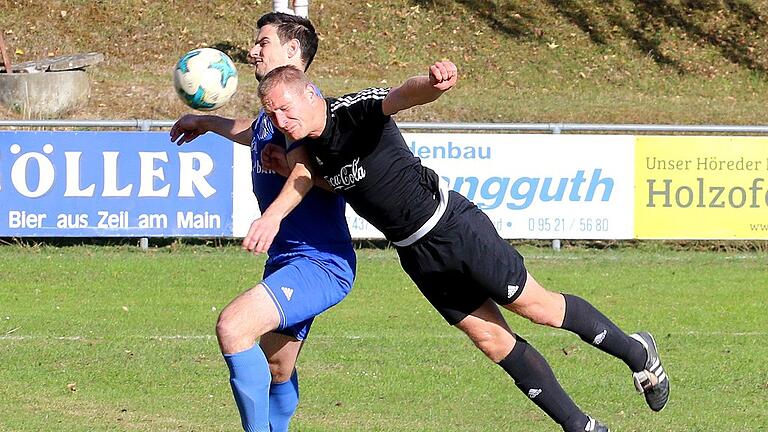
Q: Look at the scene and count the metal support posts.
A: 2